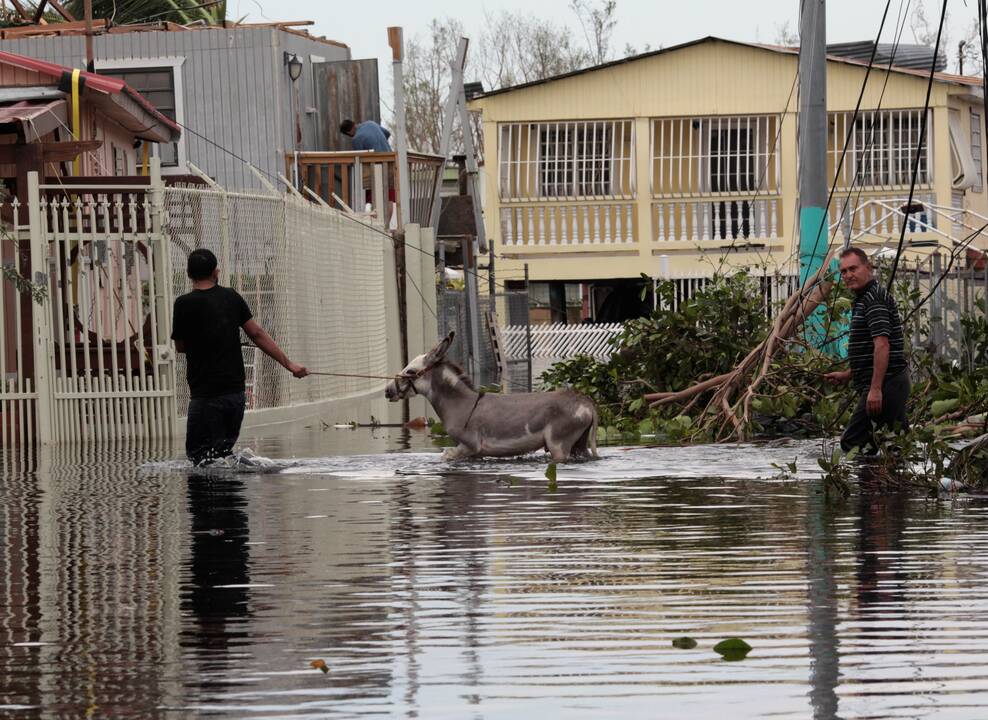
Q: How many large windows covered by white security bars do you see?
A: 3